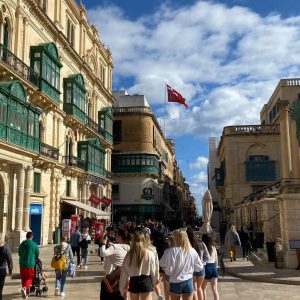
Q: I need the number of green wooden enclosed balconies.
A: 6